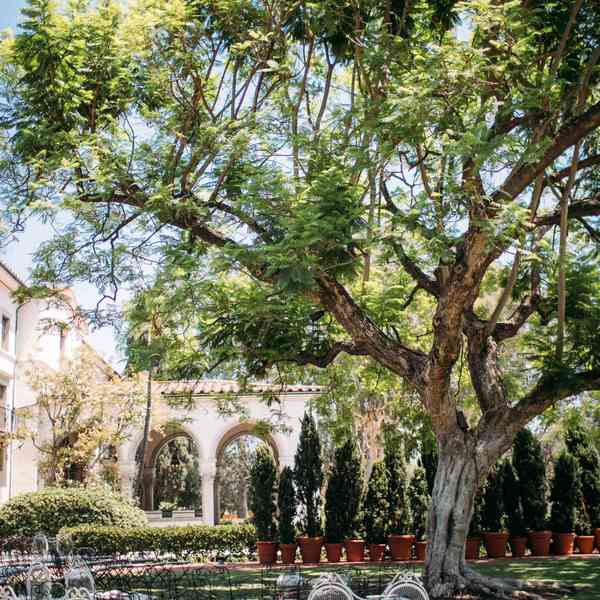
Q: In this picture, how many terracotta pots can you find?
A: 15